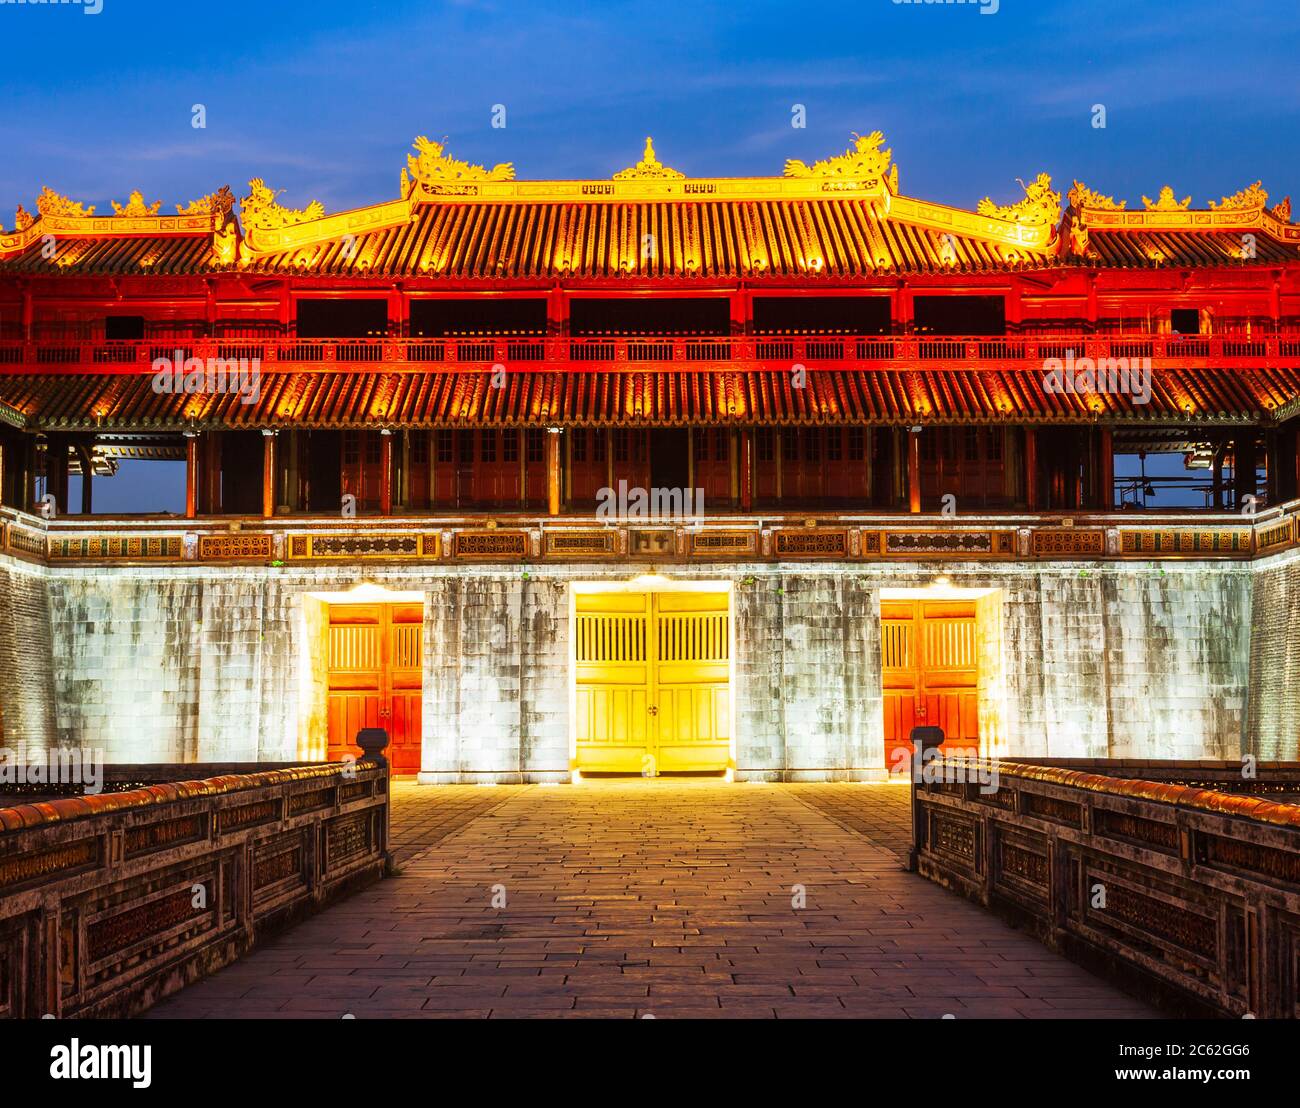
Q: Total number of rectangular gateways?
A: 3